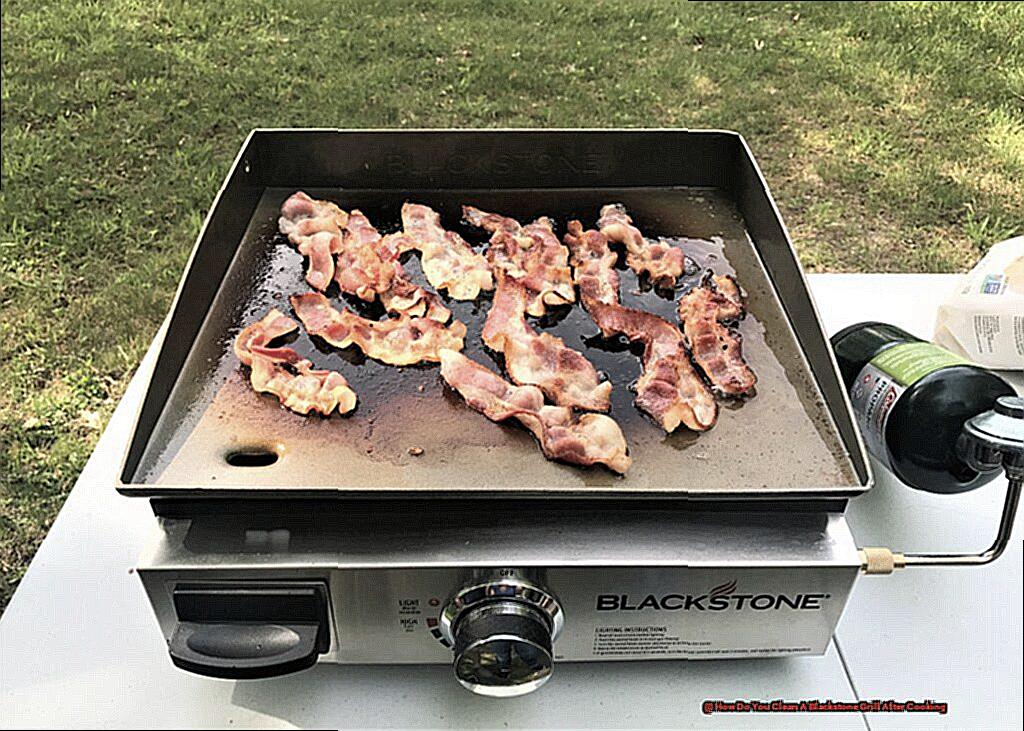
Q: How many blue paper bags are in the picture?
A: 0